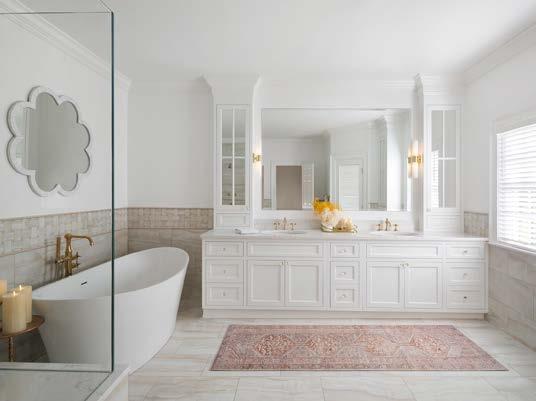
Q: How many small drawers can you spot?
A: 9